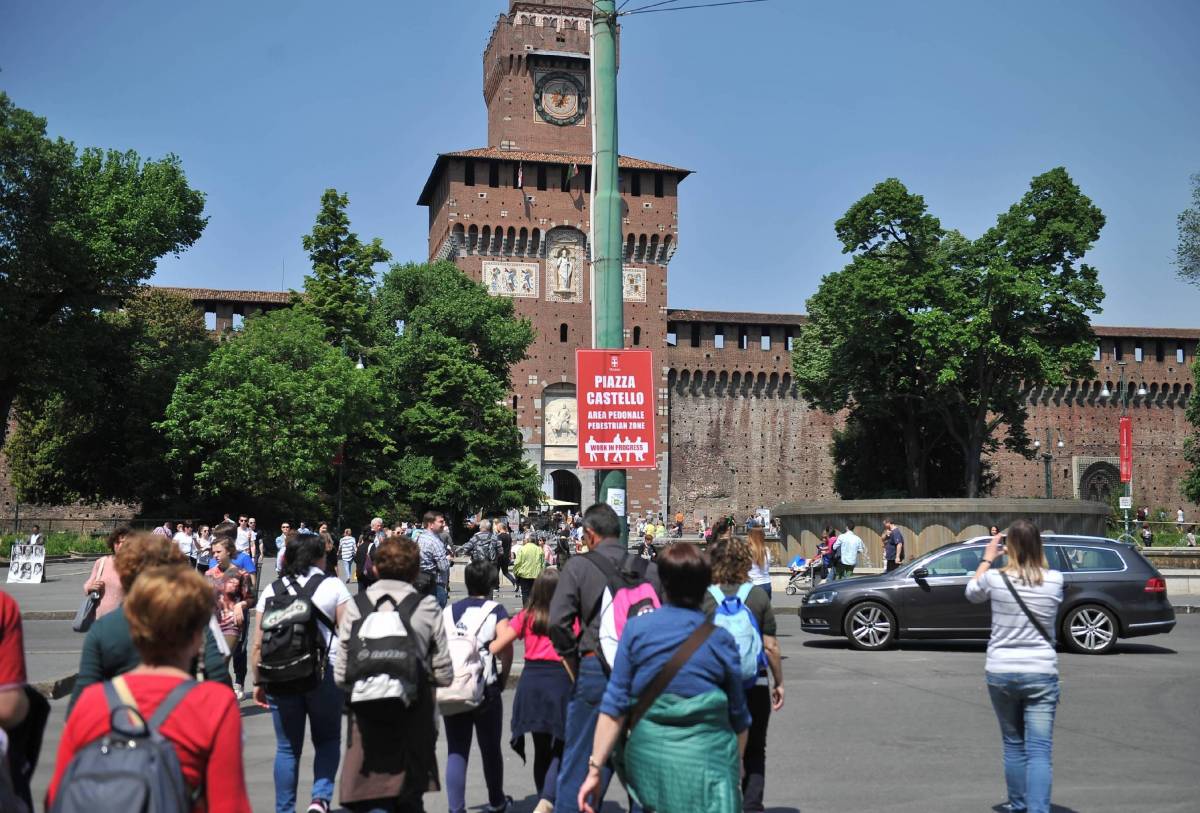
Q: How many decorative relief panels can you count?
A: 4